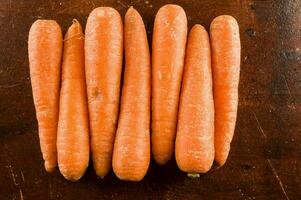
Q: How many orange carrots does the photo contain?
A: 7